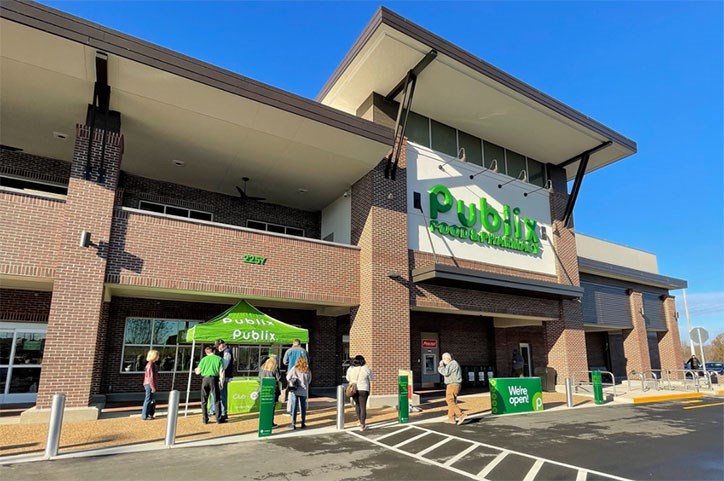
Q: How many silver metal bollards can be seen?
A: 4